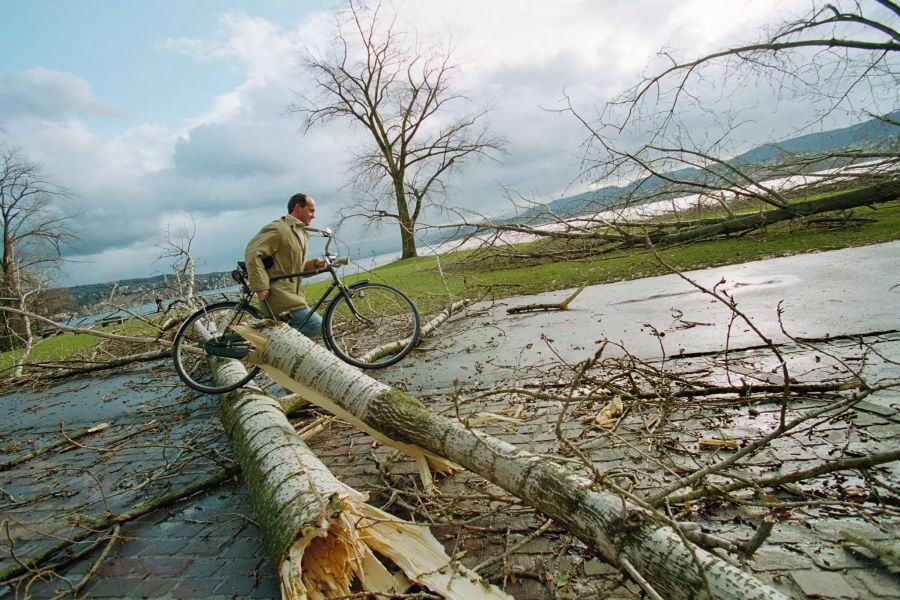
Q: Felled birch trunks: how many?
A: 2